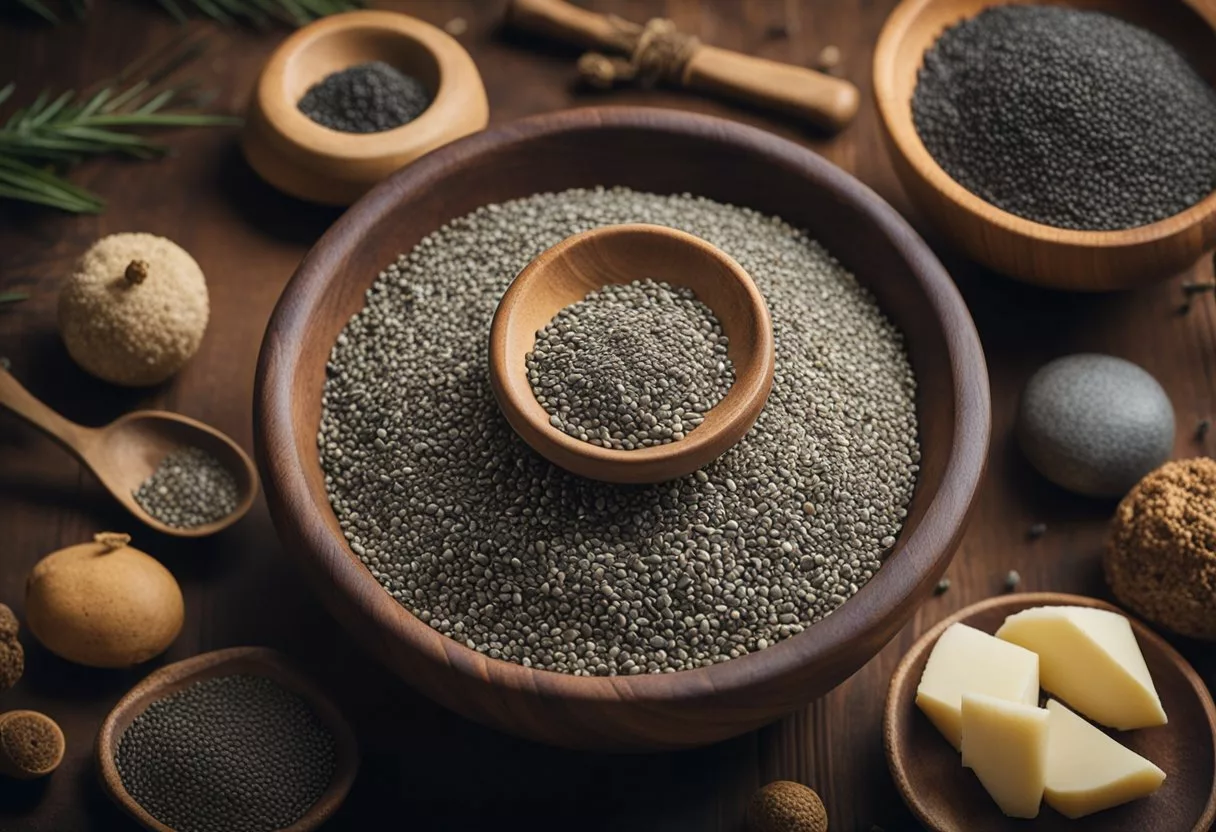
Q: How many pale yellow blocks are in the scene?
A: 4